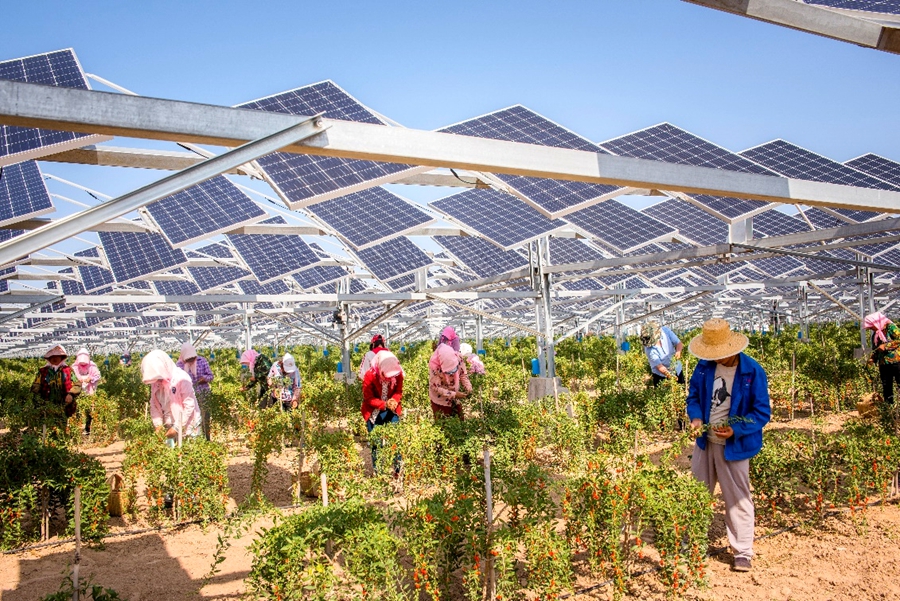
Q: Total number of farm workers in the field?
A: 15